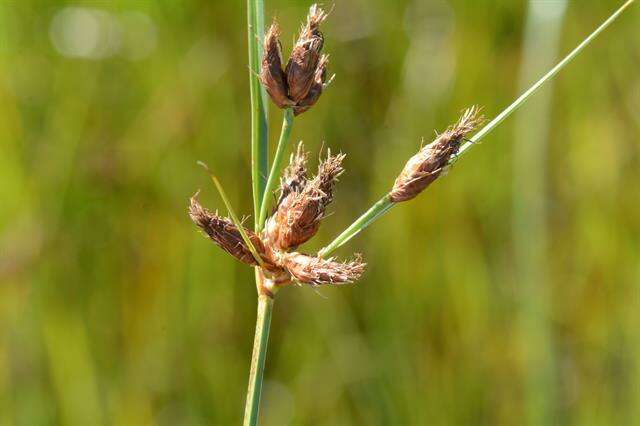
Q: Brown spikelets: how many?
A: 8